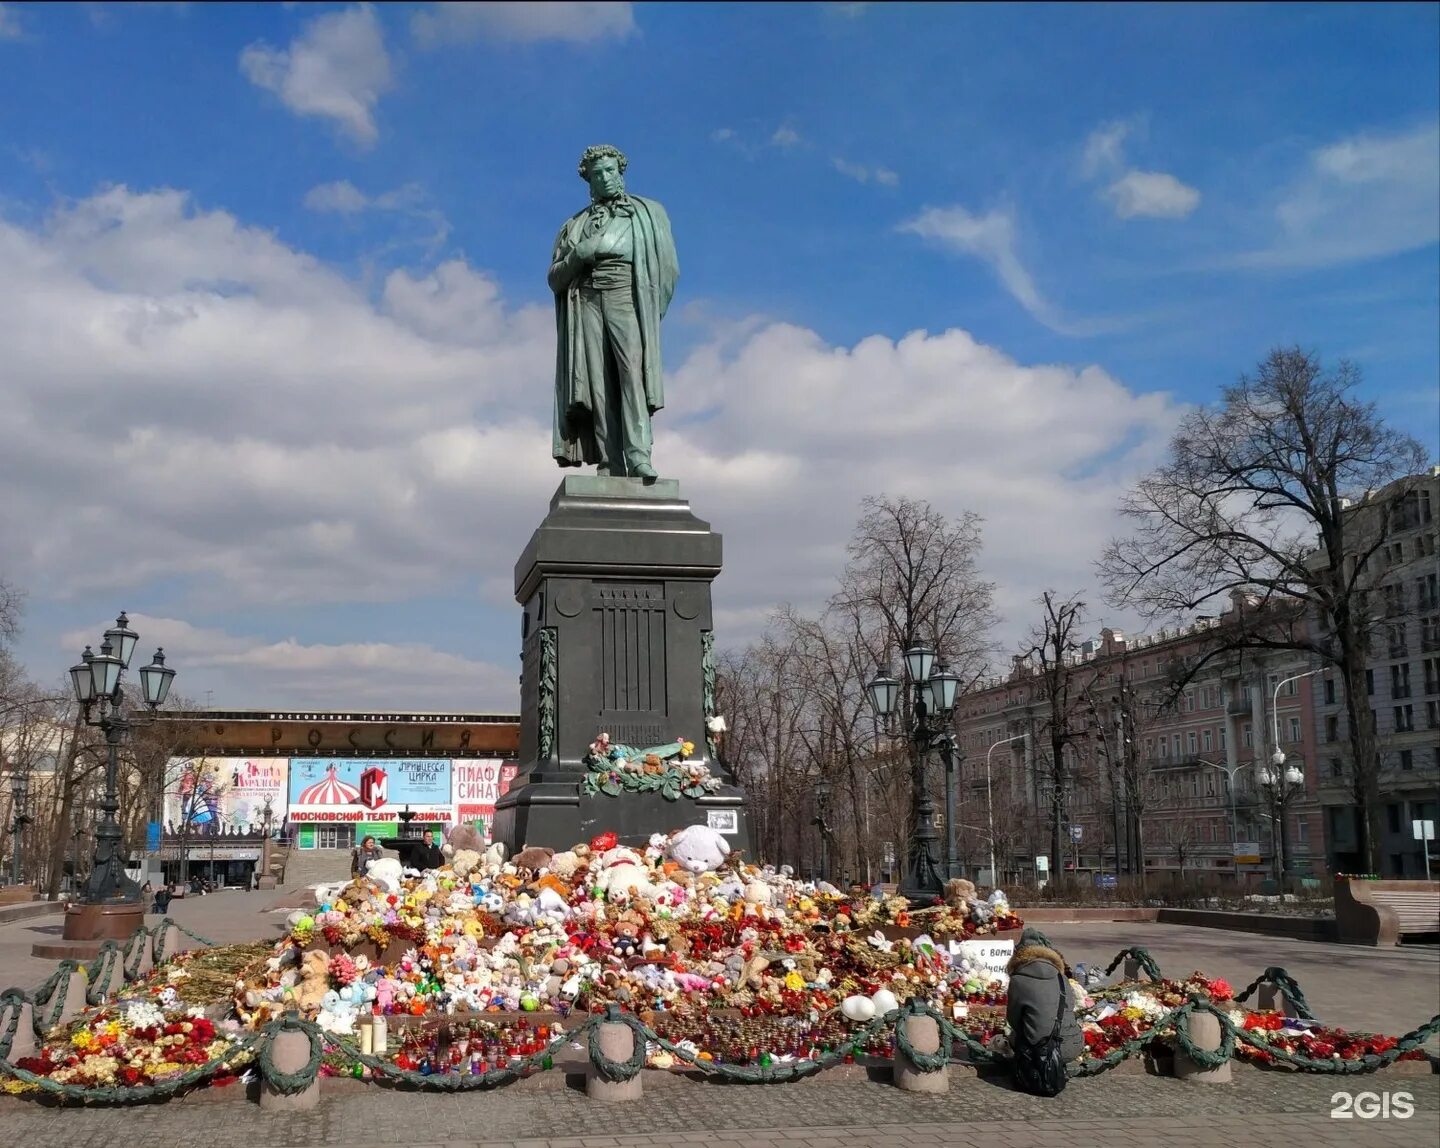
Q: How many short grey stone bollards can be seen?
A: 11